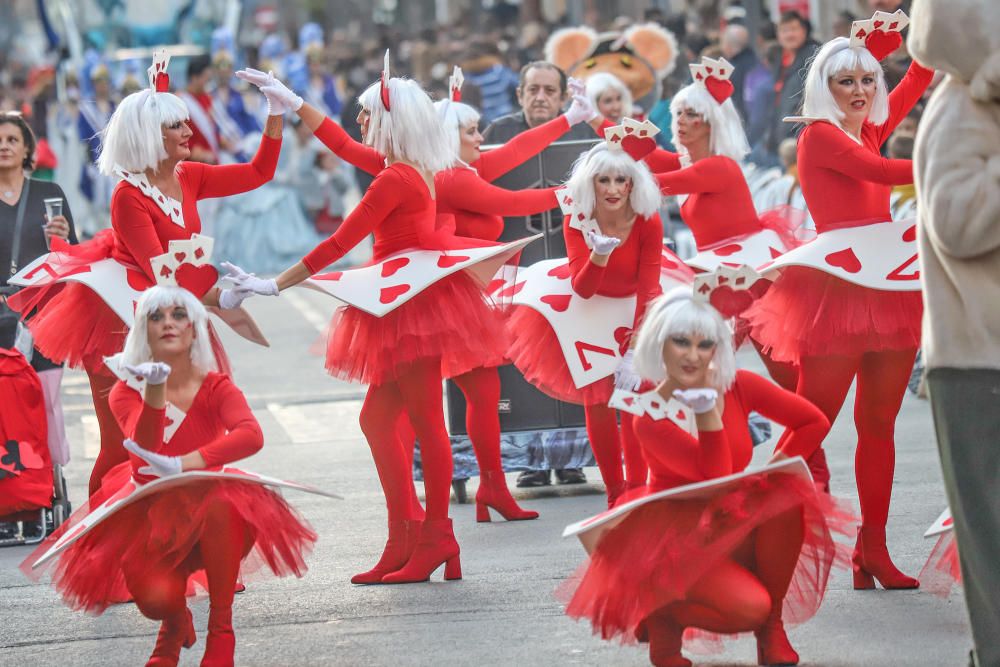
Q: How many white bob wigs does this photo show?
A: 9